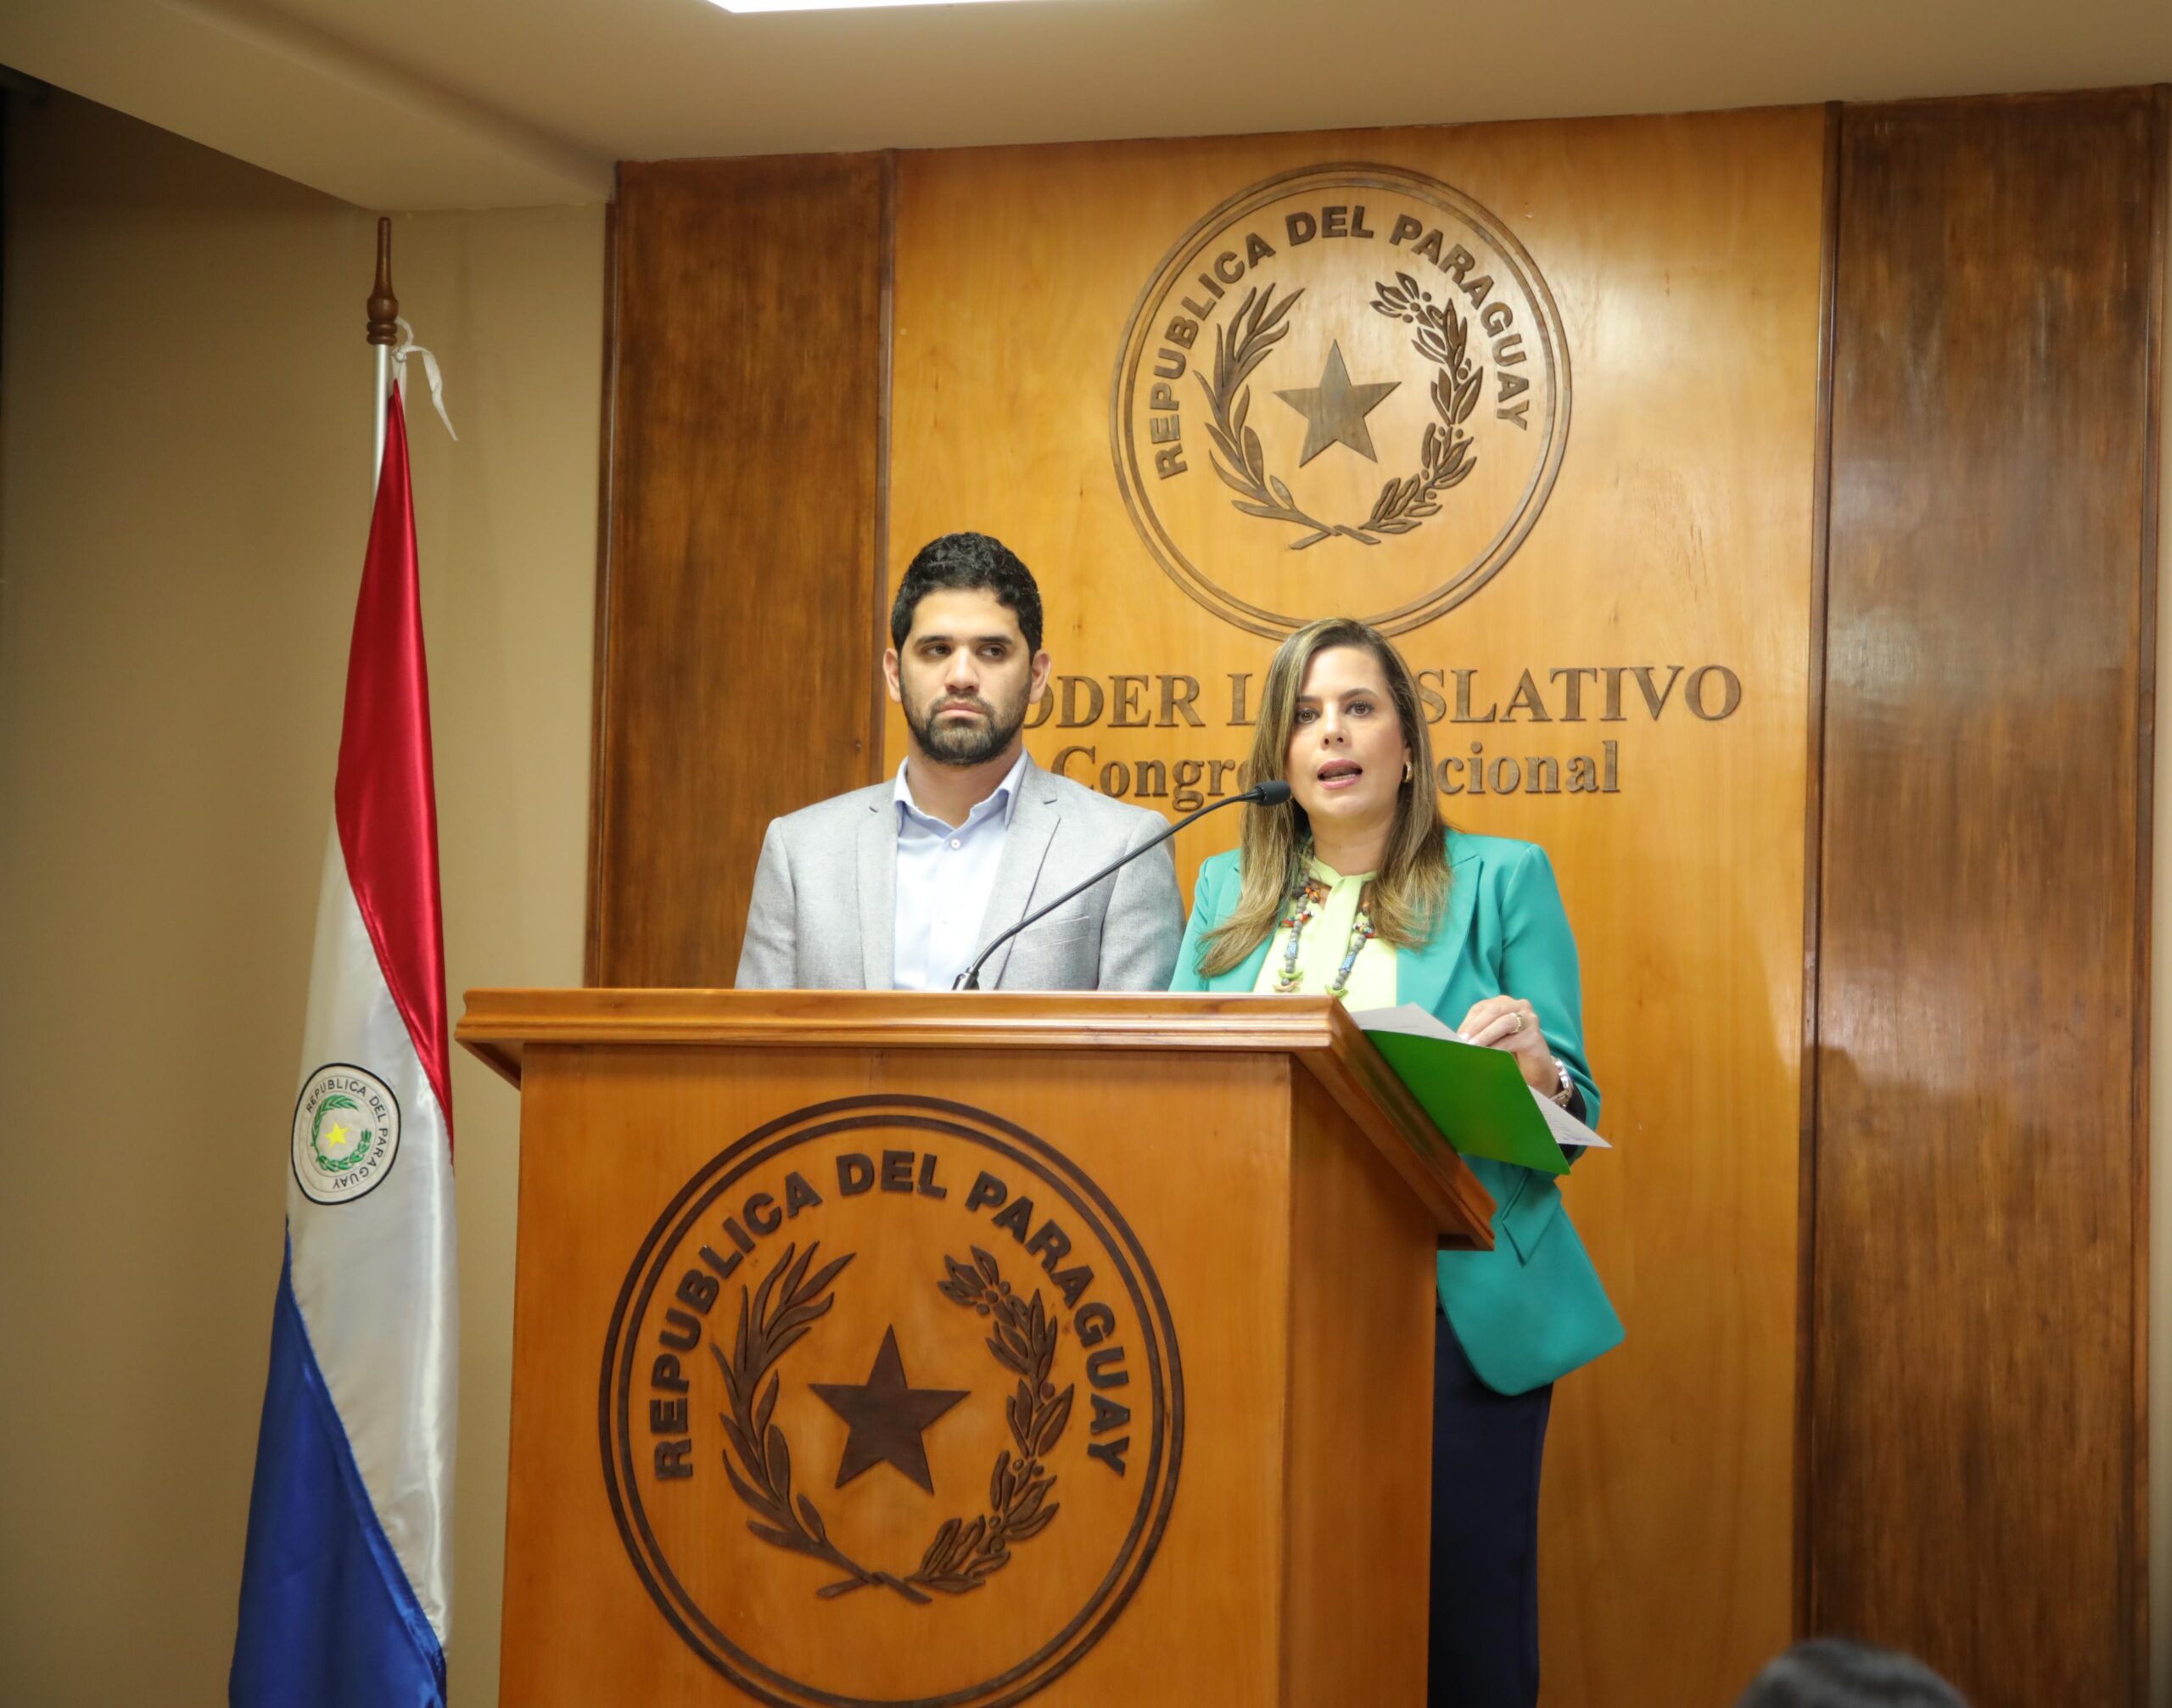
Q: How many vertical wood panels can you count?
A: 3